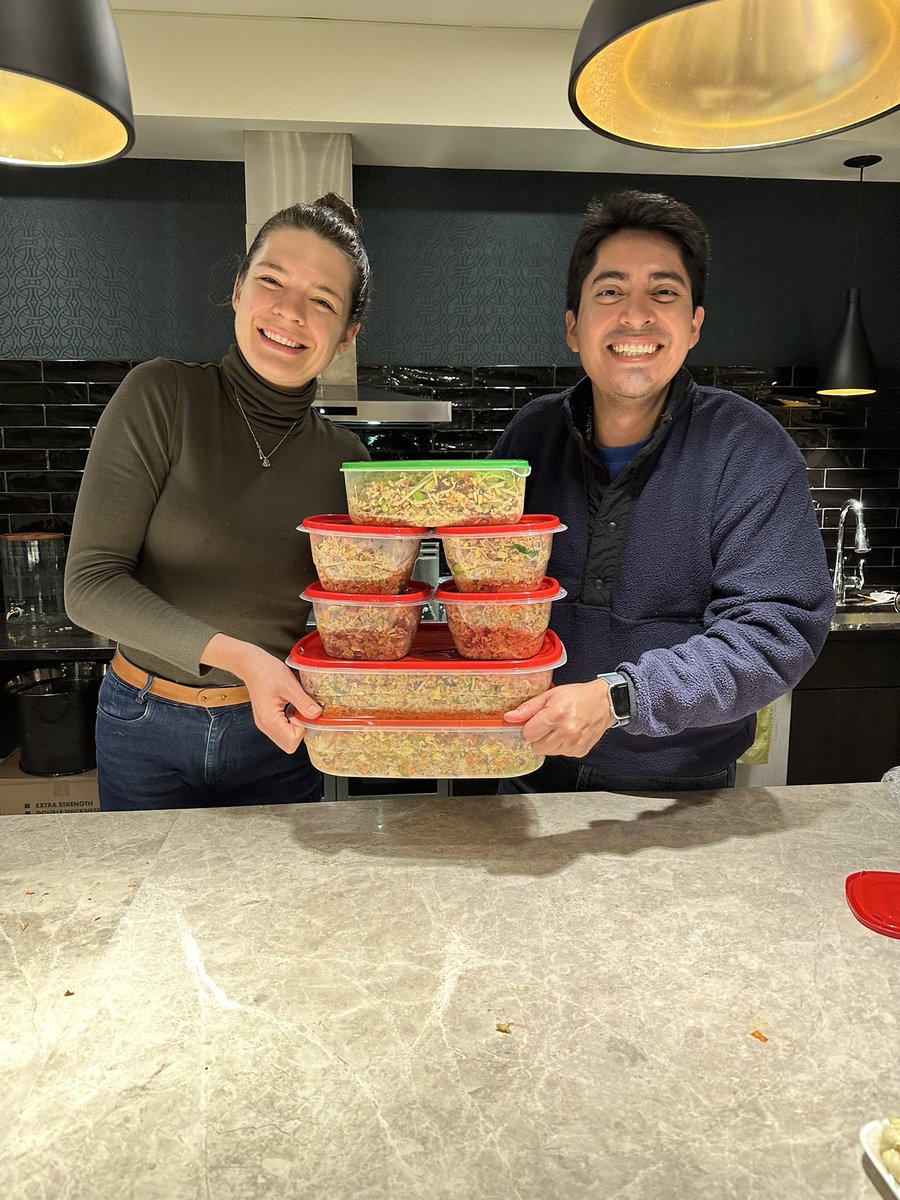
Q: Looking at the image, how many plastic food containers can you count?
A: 7